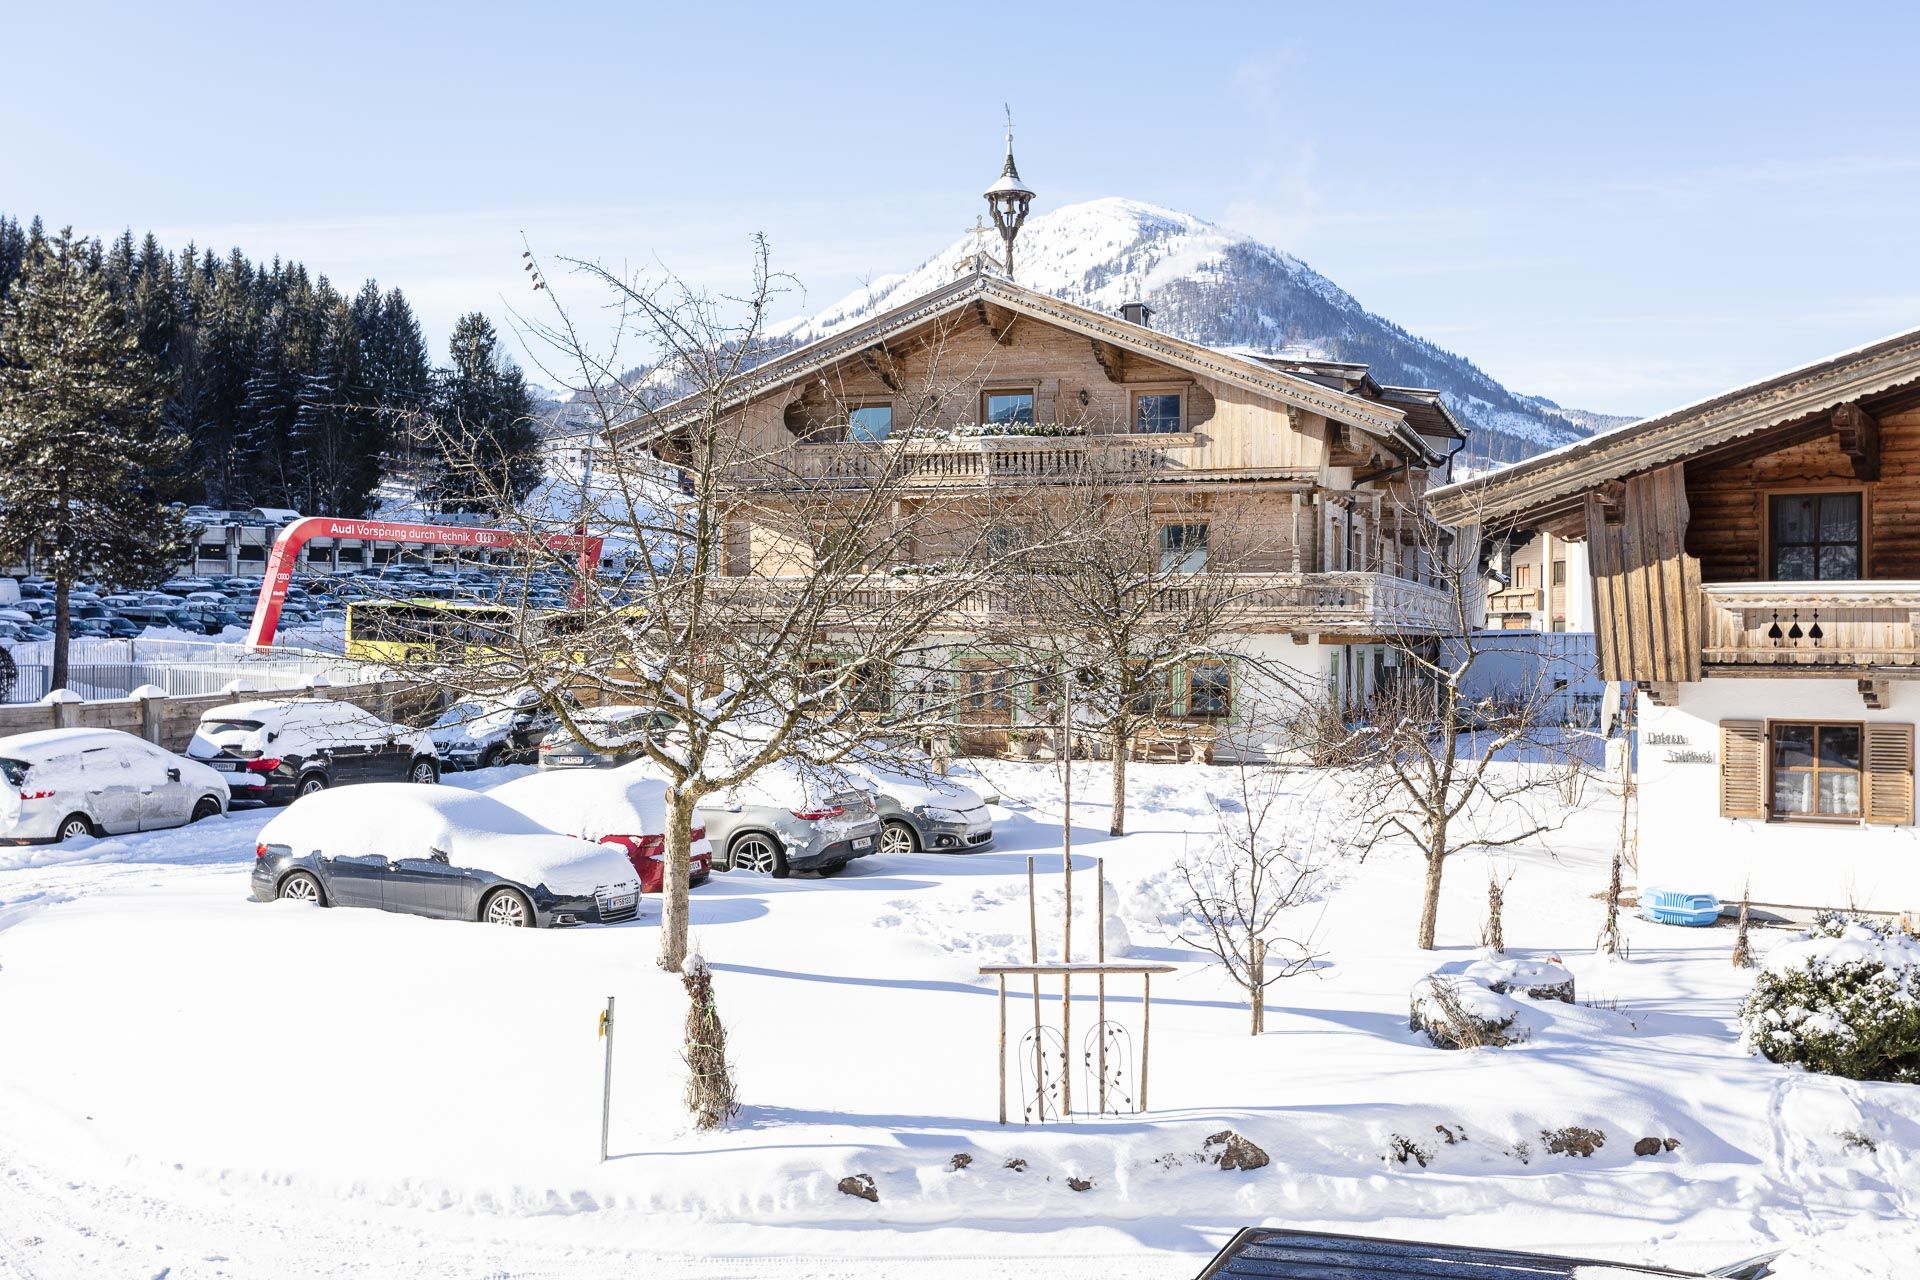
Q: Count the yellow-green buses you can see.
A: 1